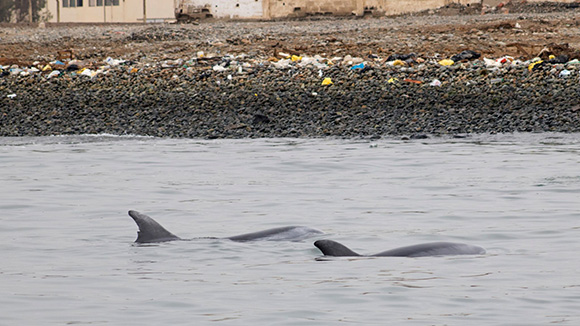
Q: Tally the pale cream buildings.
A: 1